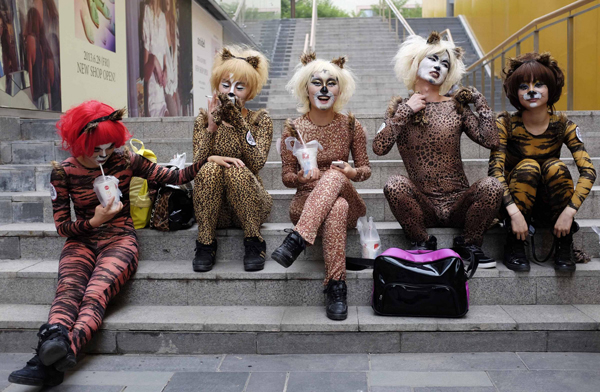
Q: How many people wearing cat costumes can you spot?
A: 5